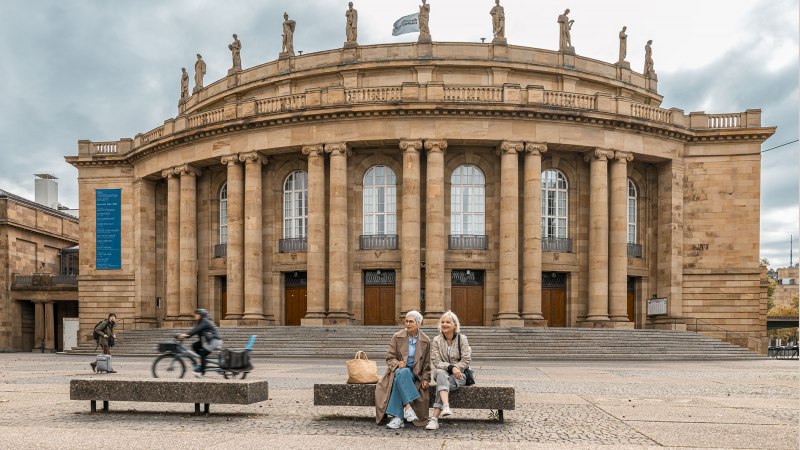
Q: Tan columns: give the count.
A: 12